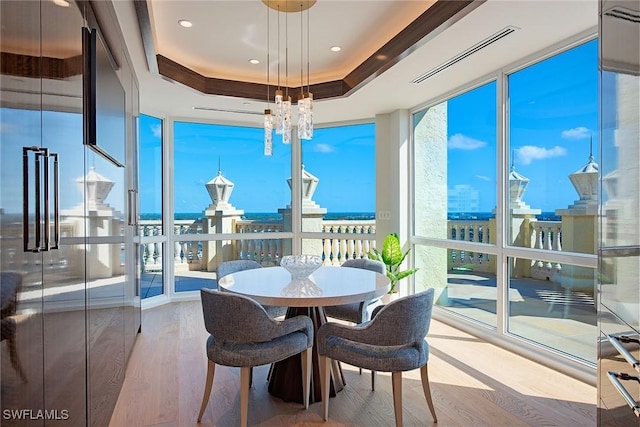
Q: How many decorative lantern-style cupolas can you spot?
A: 4